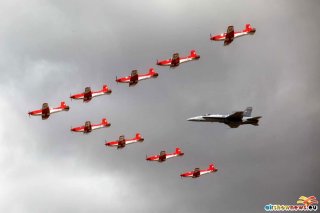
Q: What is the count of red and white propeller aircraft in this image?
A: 9